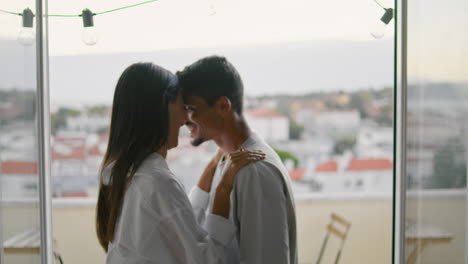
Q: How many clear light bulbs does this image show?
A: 3